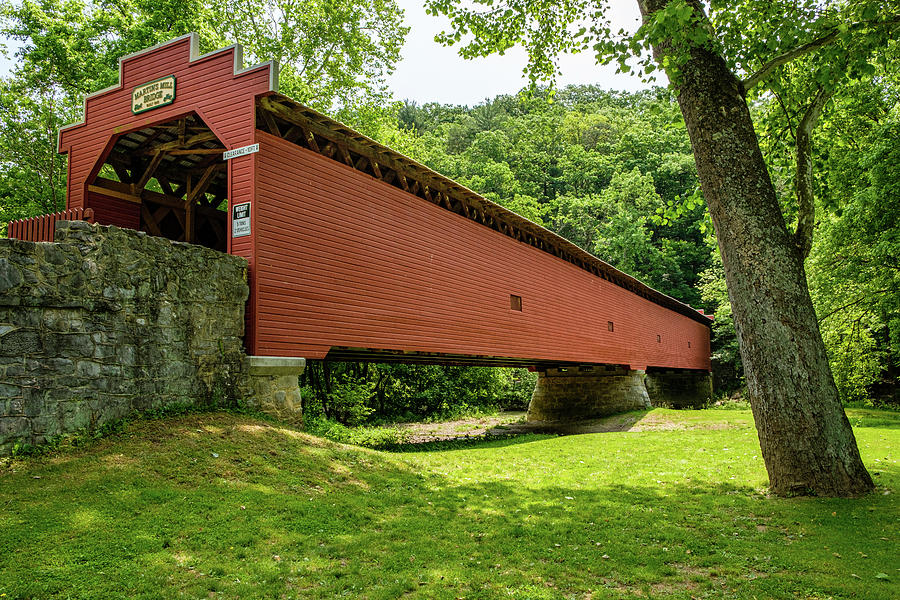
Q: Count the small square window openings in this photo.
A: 4